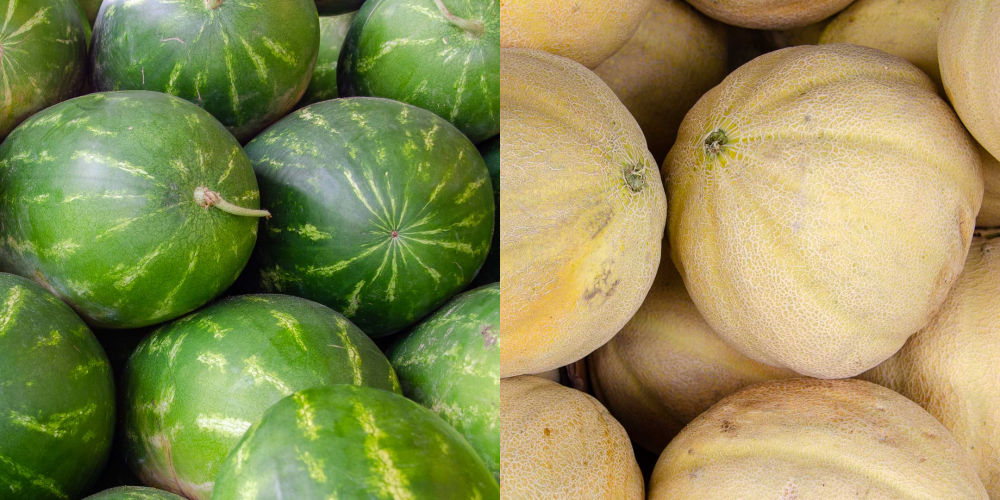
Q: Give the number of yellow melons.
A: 12